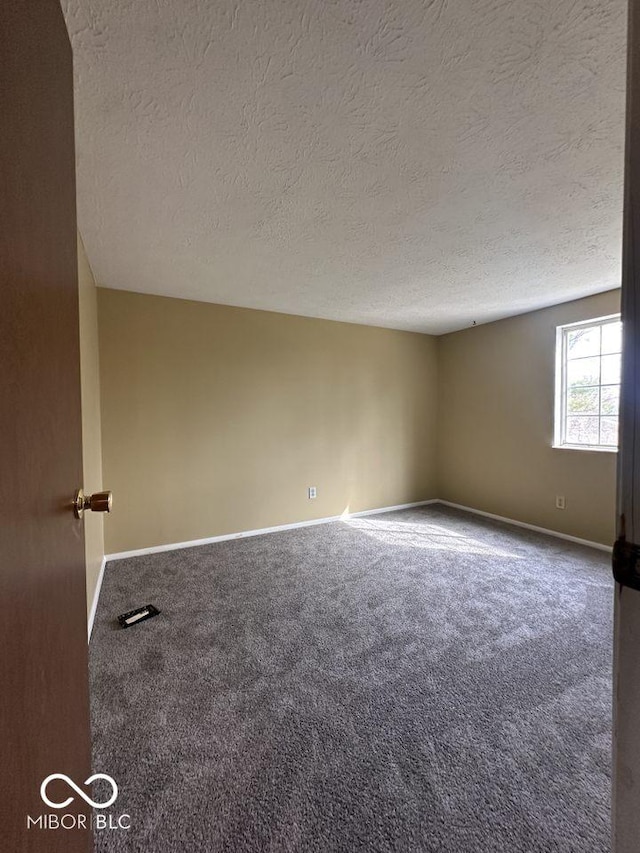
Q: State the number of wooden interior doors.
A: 1